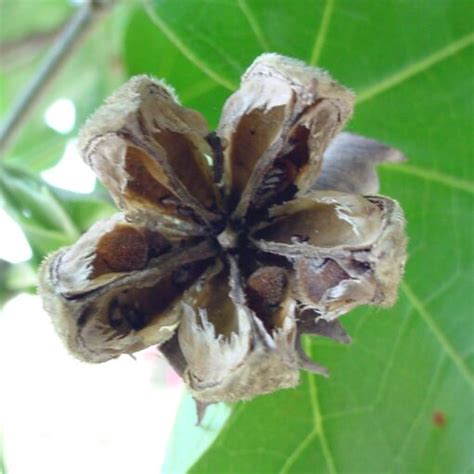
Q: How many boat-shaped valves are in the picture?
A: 5